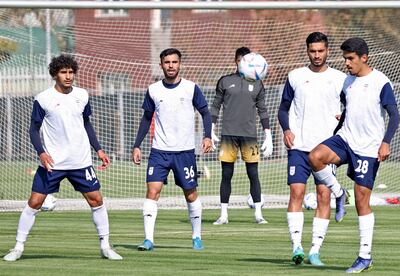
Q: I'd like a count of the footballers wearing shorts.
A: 5